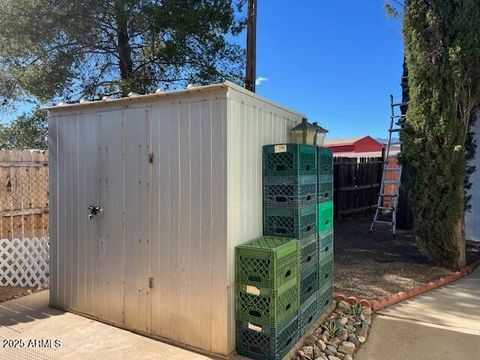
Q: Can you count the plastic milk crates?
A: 15